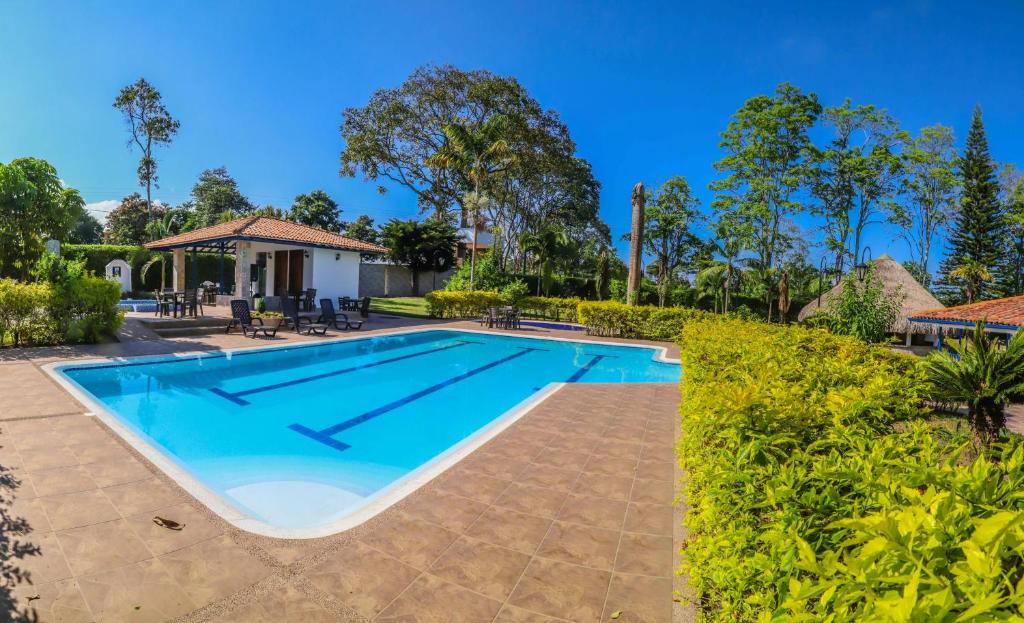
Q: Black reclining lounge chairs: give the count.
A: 3